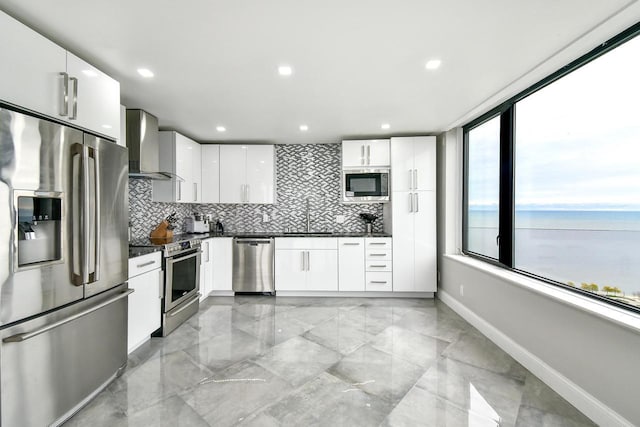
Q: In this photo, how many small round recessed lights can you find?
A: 6